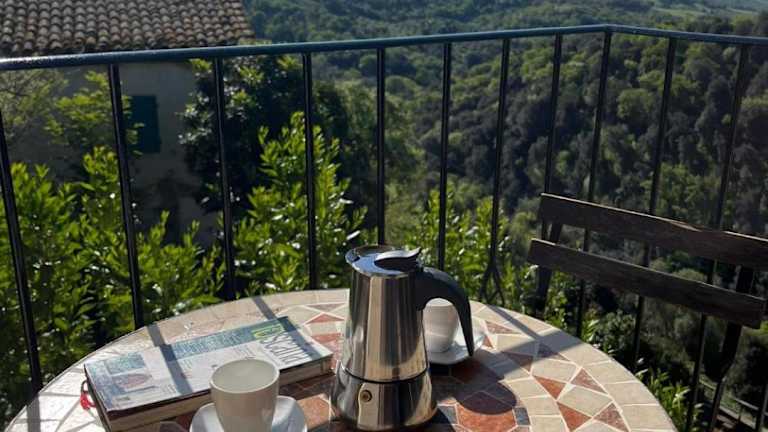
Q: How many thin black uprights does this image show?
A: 11